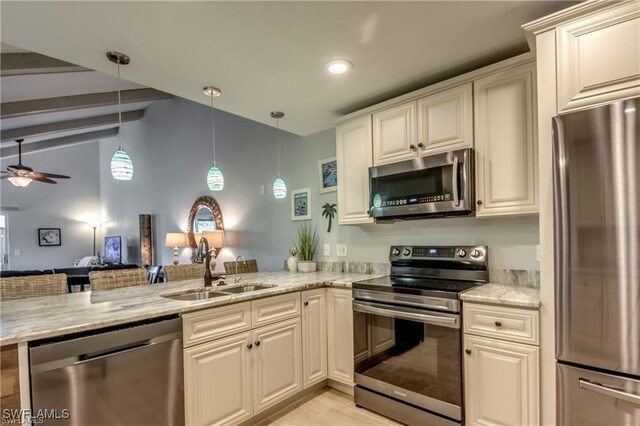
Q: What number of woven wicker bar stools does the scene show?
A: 4